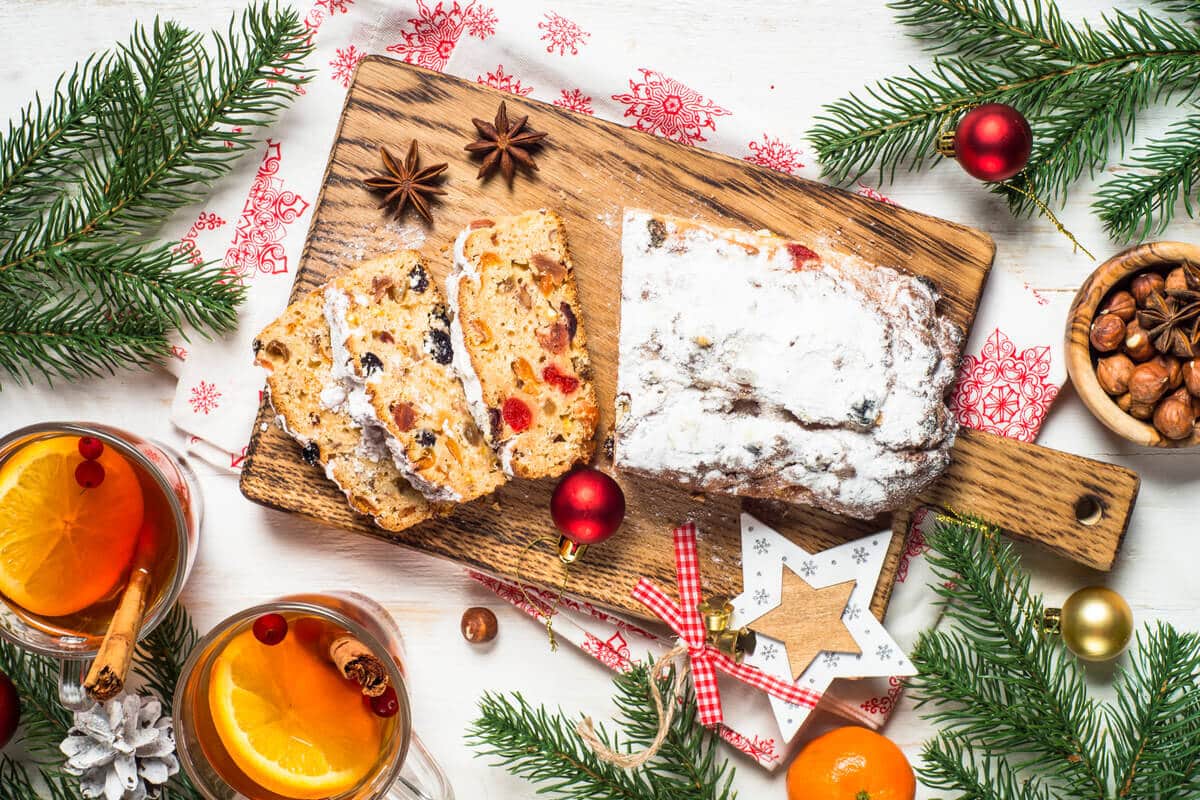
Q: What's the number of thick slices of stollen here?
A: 3